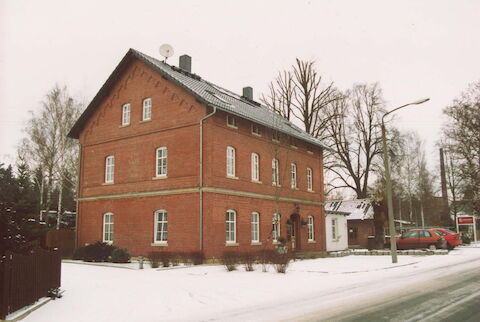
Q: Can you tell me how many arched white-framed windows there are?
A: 15